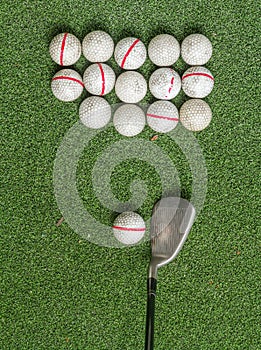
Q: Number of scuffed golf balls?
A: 15